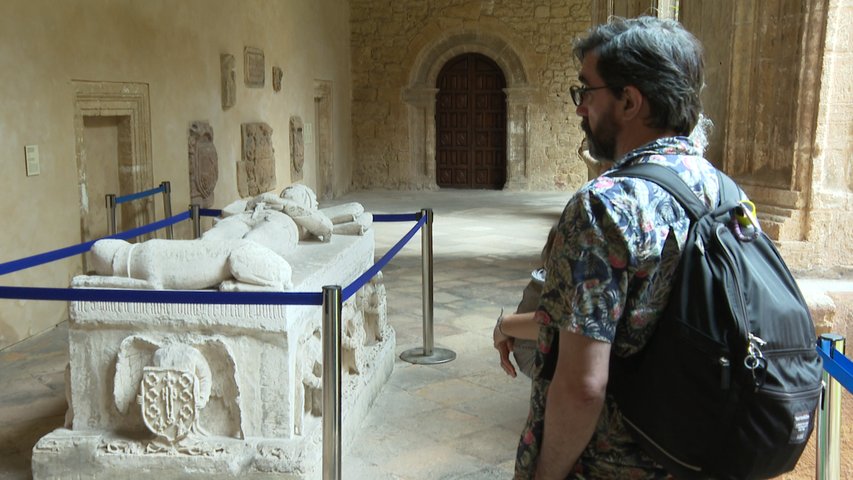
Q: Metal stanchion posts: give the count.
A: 6